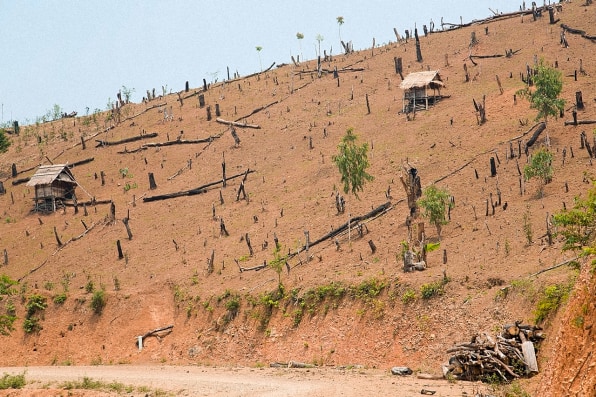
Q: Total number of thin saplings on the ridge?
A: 4